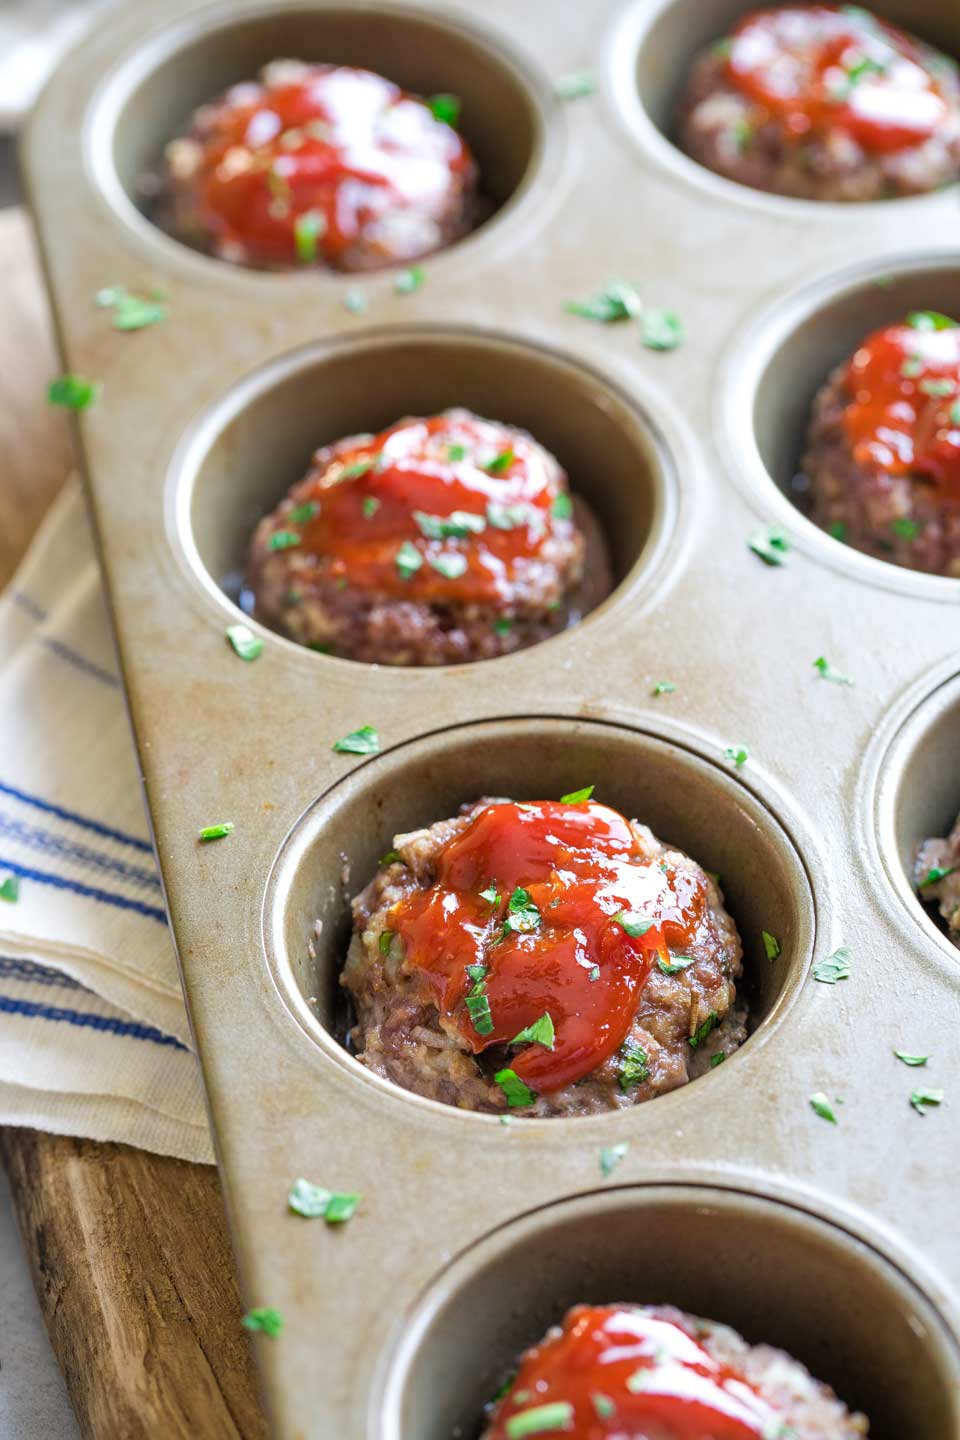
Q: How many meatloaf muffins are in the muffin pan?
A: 7